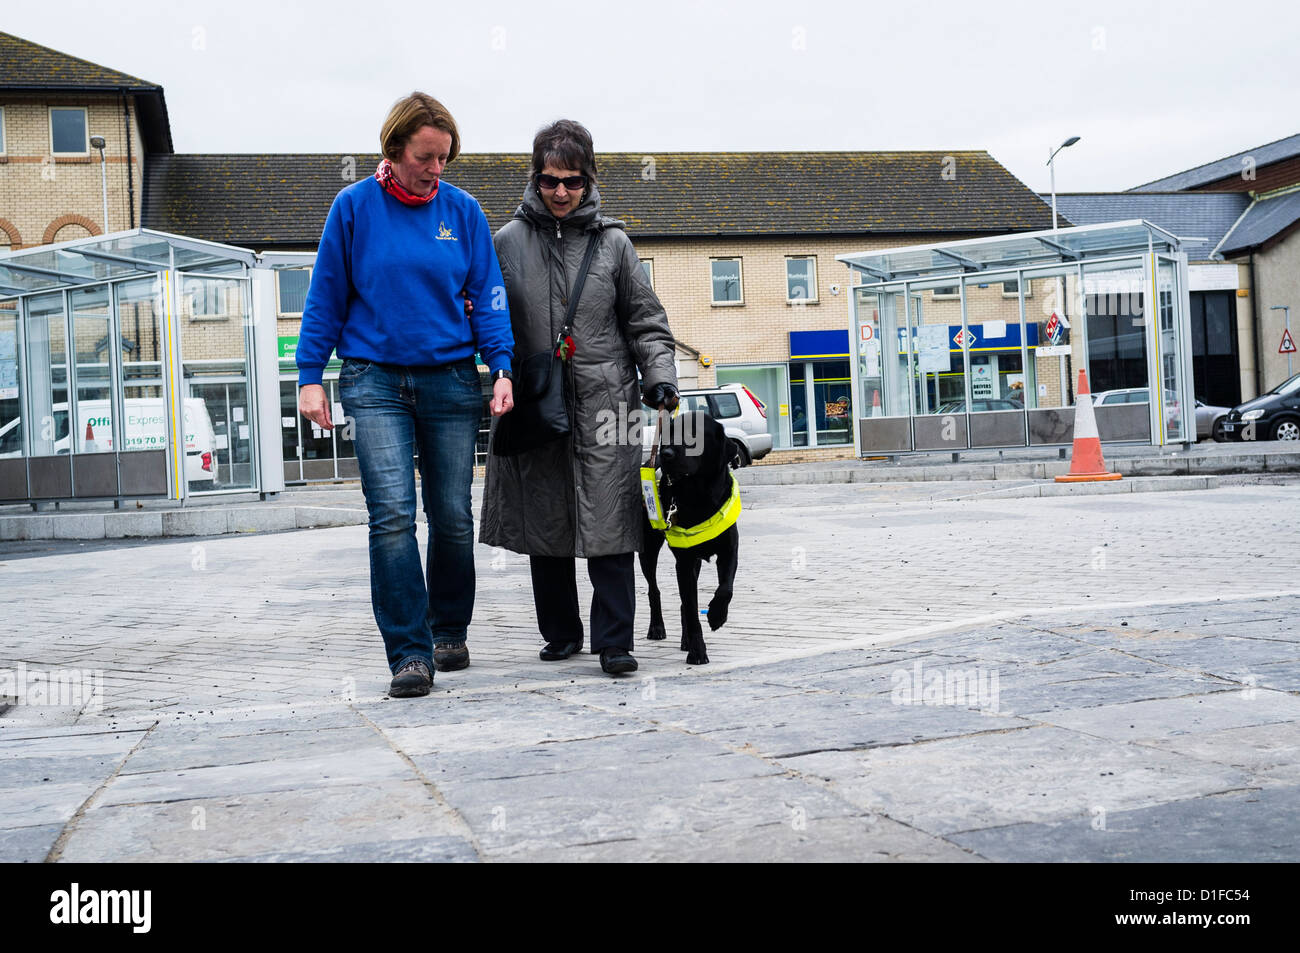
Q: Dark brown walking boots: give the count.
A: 2